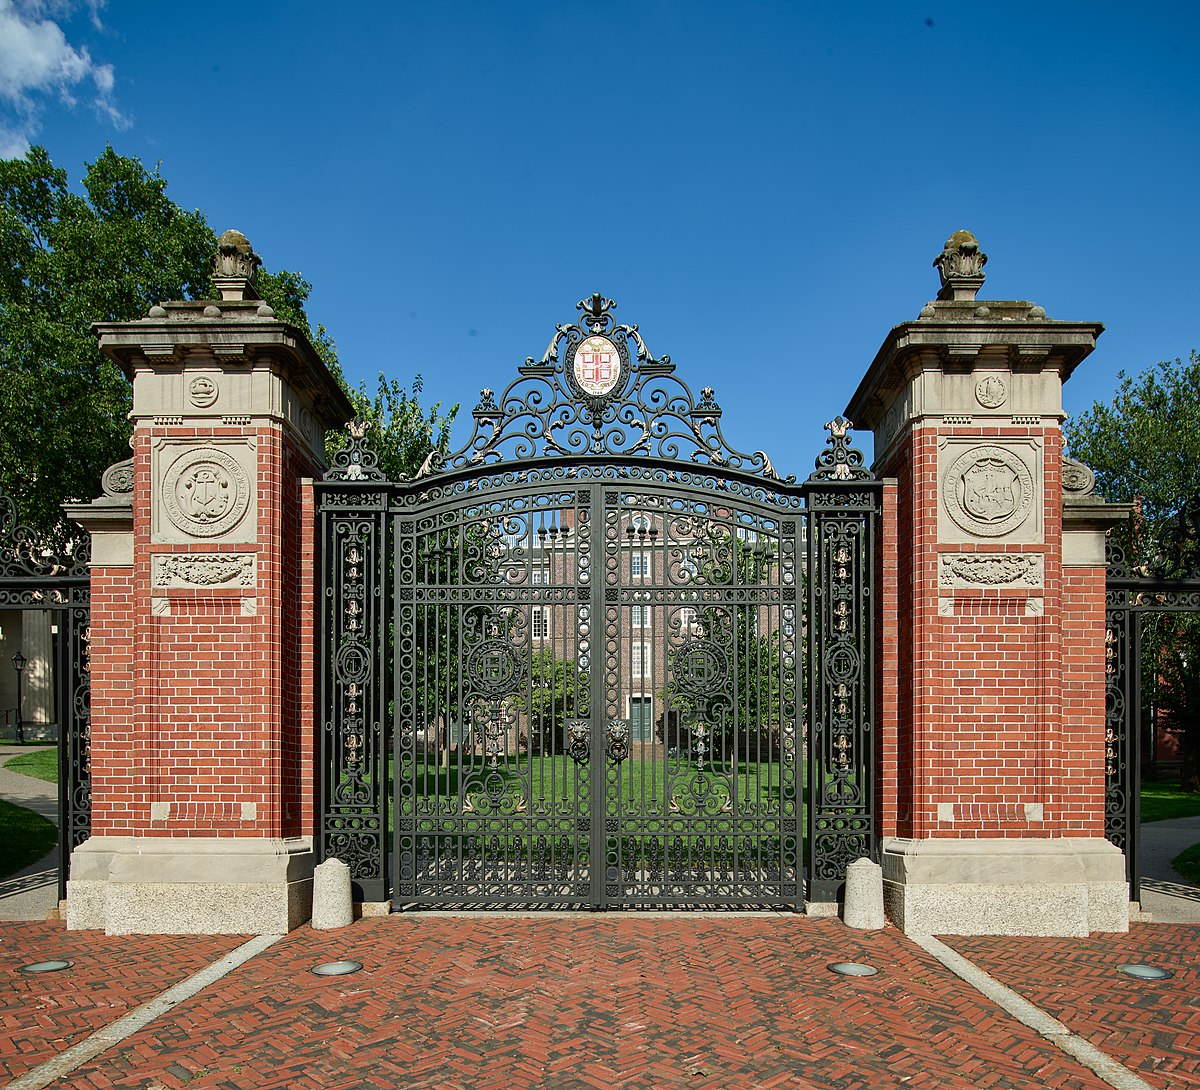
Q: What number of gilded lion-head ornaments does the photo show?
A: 2